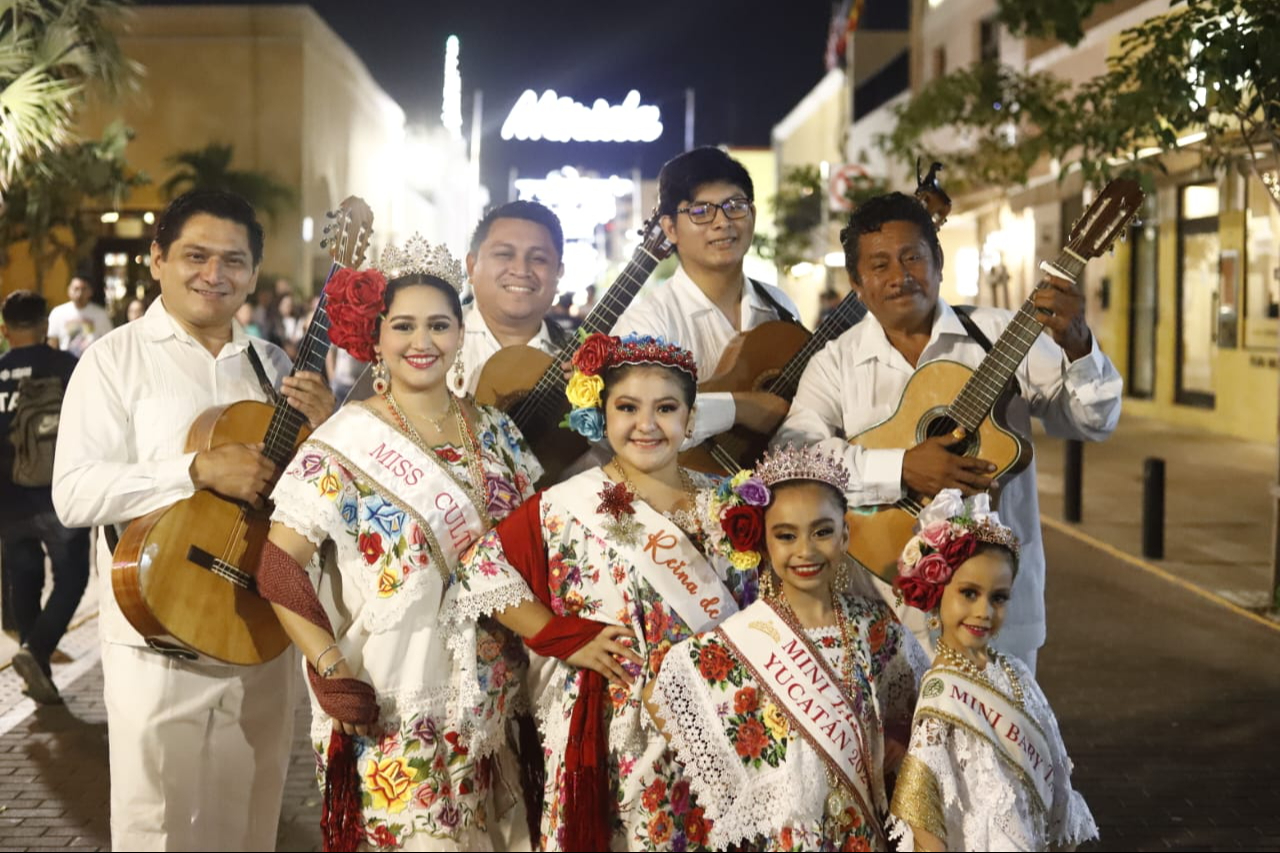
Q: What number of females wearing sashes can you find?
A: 4